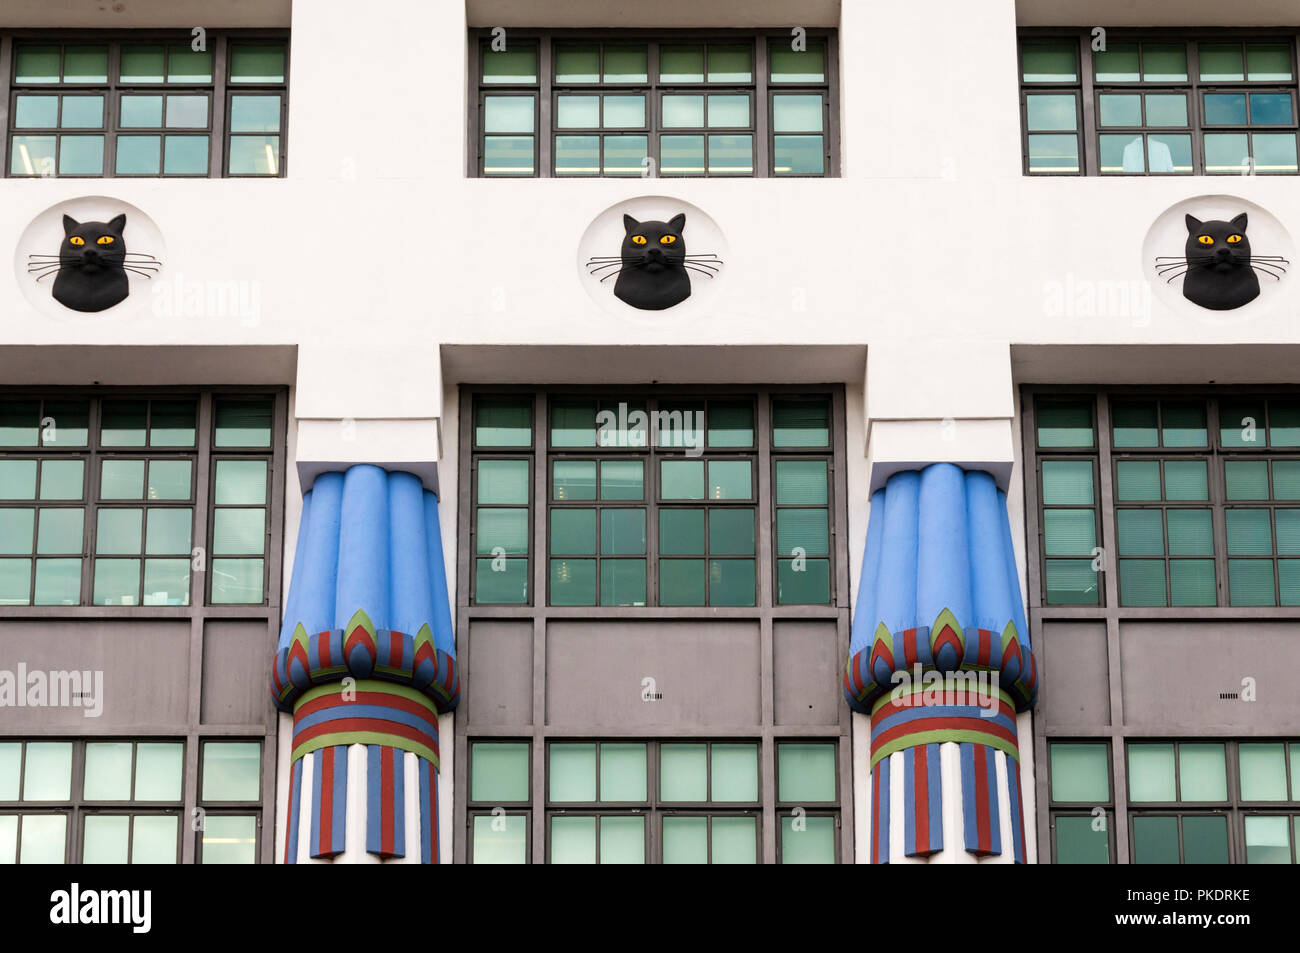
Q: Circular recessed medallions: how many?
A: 3